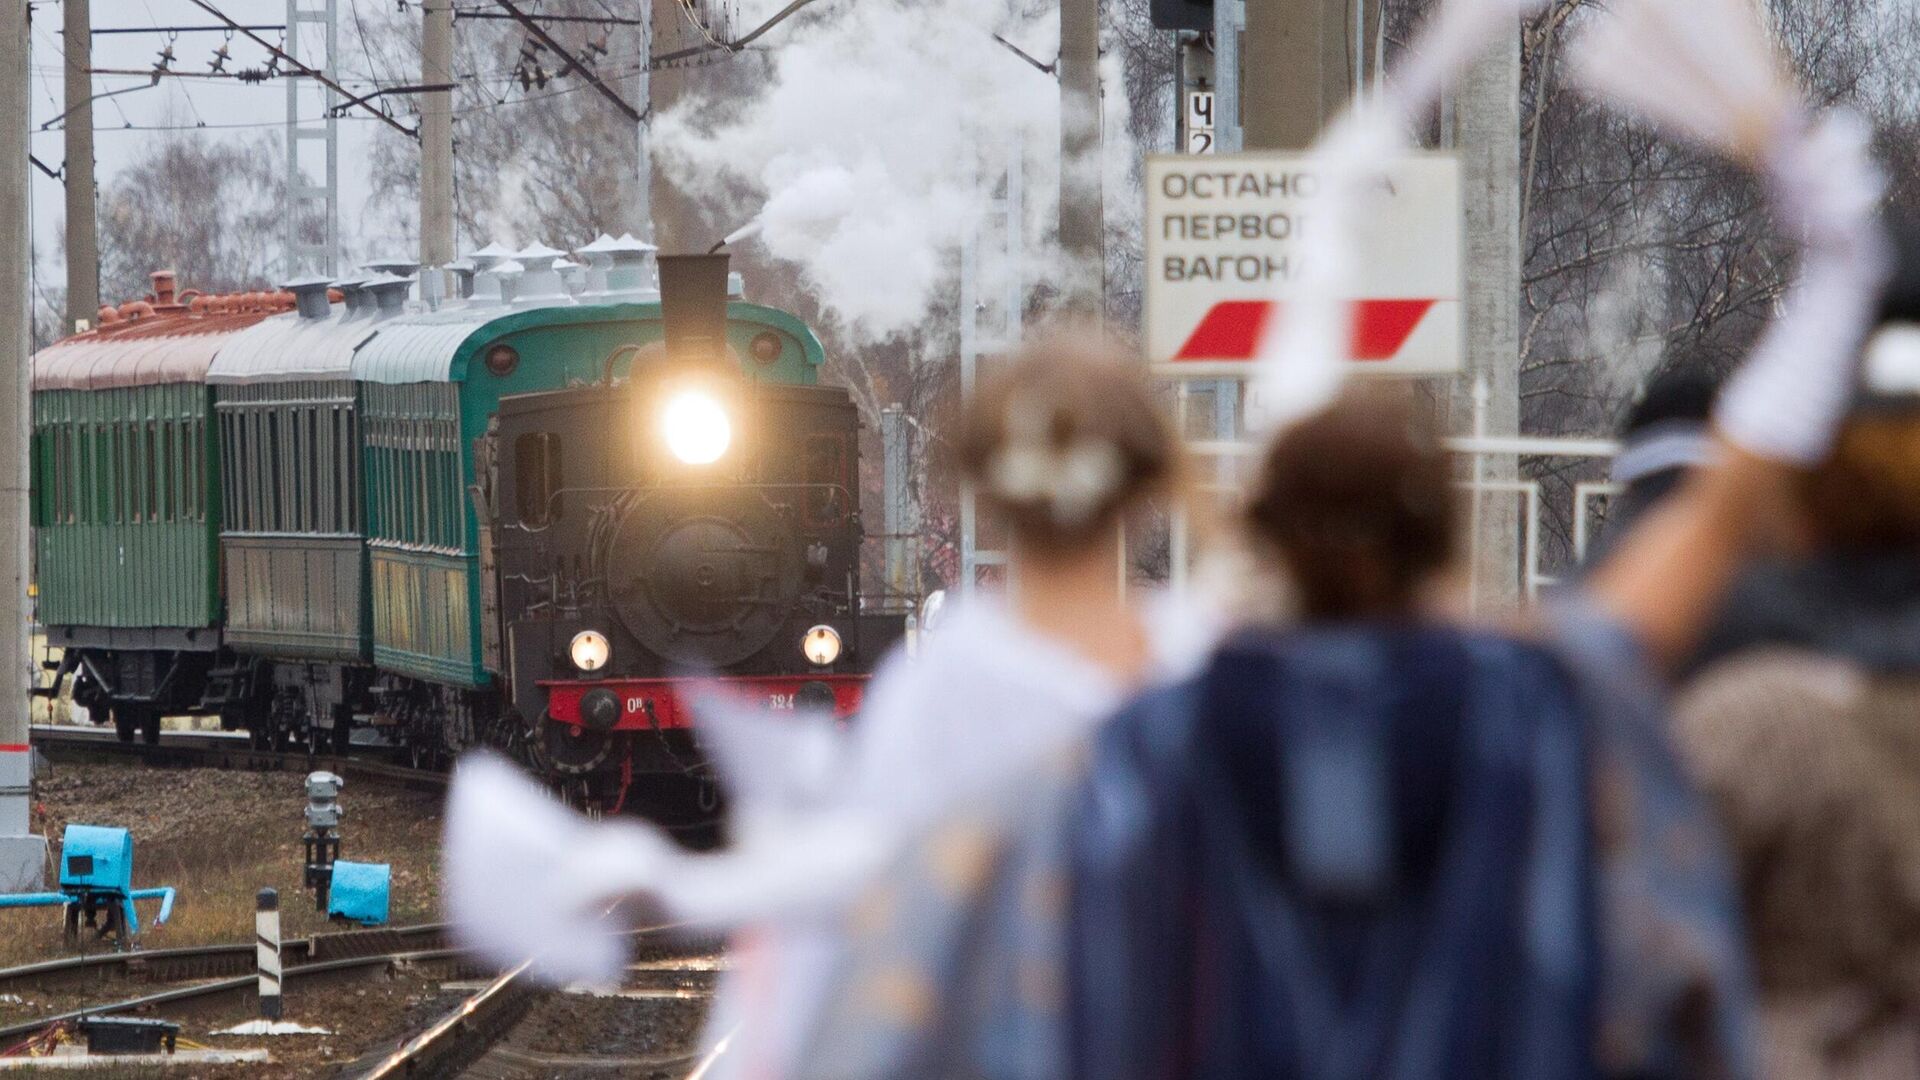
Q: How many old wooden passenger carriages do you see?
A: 3